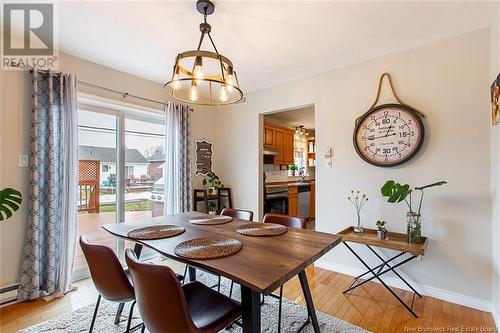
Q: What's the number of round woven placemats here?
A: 4